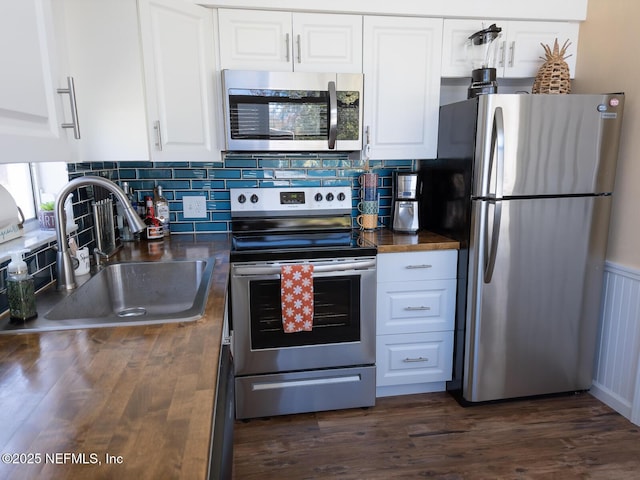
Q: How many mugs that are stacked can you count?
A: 4